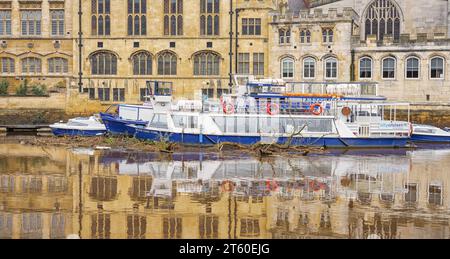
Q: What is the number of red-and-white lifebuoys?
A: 3